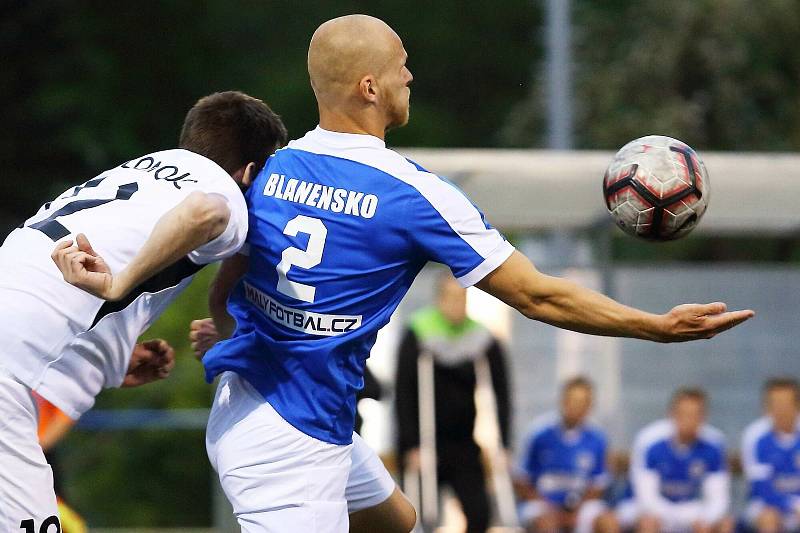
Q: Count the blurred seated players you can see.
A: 3